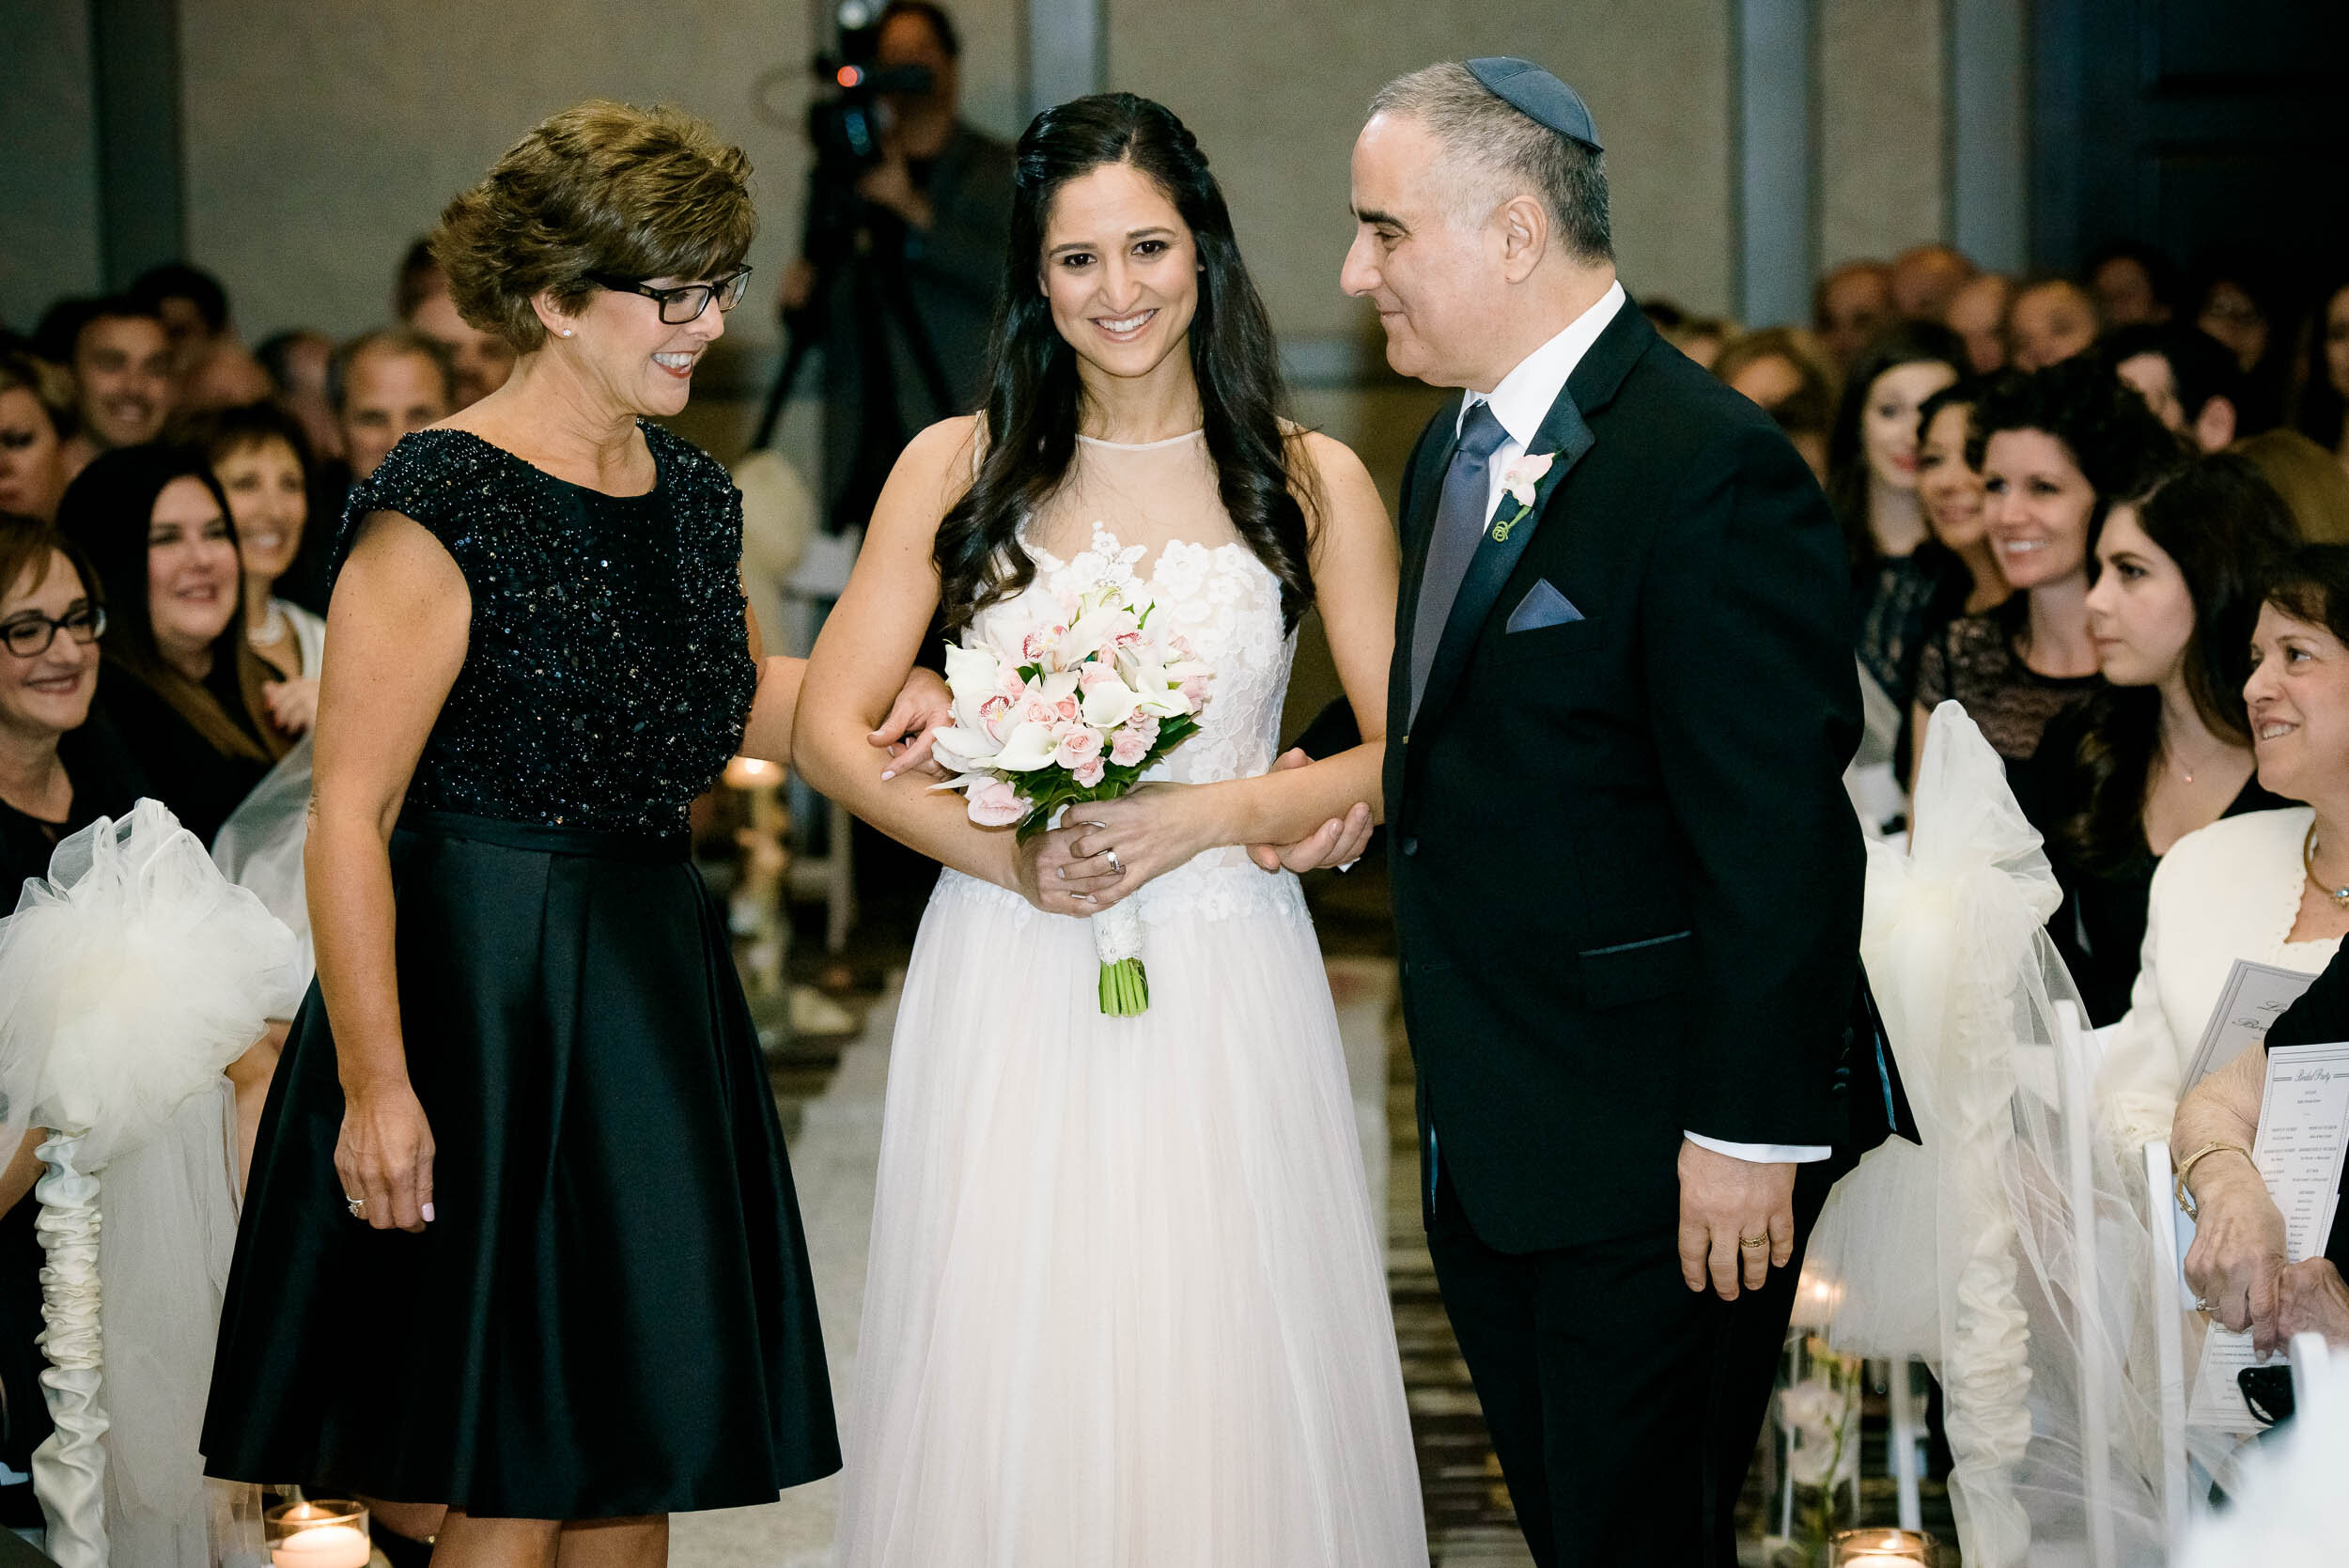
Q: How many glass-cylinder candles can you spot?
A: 4